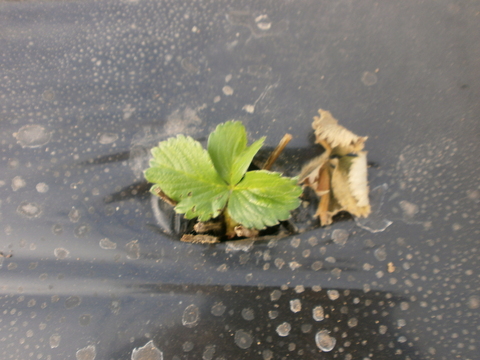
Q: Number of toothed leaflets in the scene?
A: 3